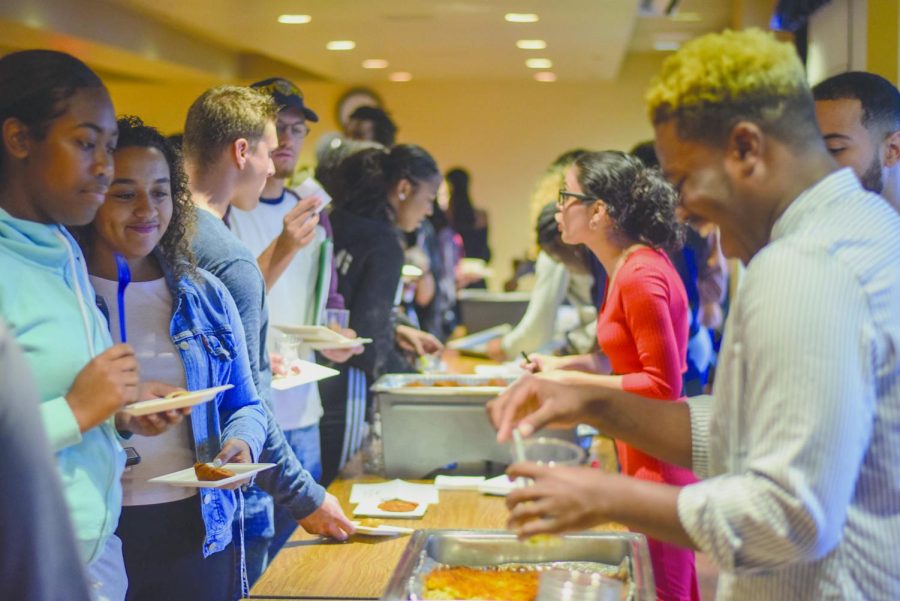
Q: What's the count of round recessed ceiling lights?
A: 8